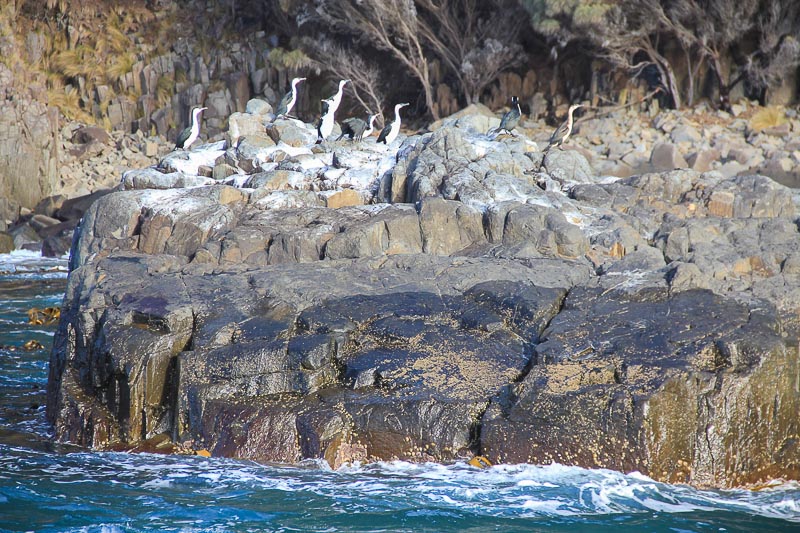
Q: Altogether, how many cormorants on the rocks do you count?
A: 8